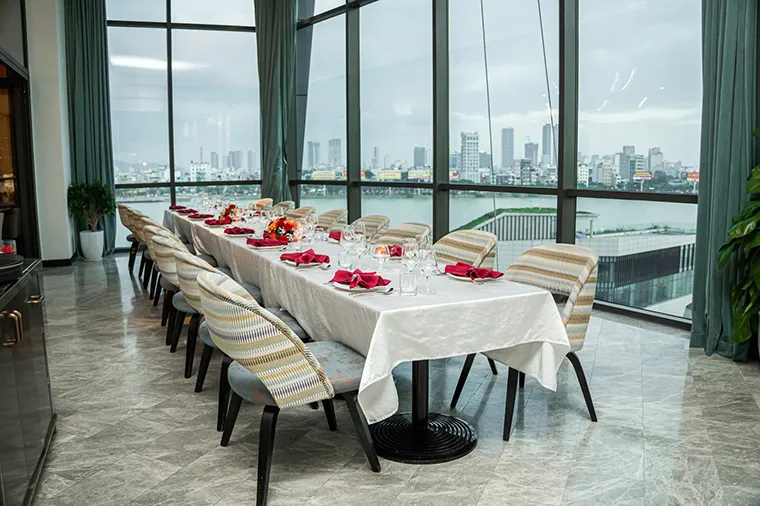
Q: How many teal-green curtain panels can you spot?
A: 3